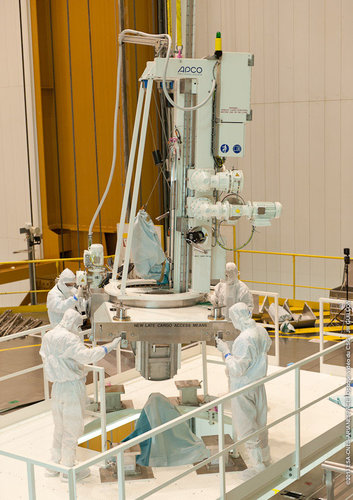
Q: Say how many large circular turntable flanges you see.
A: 1